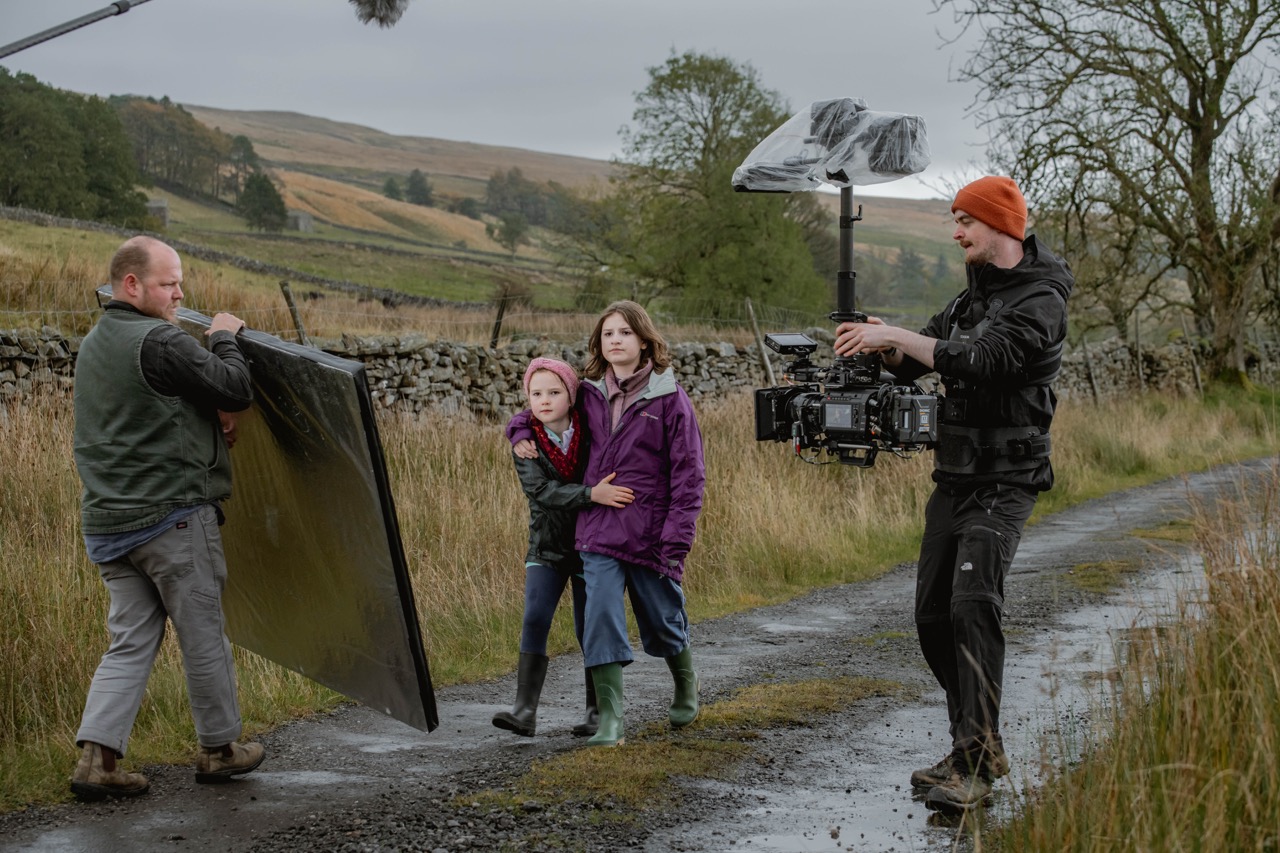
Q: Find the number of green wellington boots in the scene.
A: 2